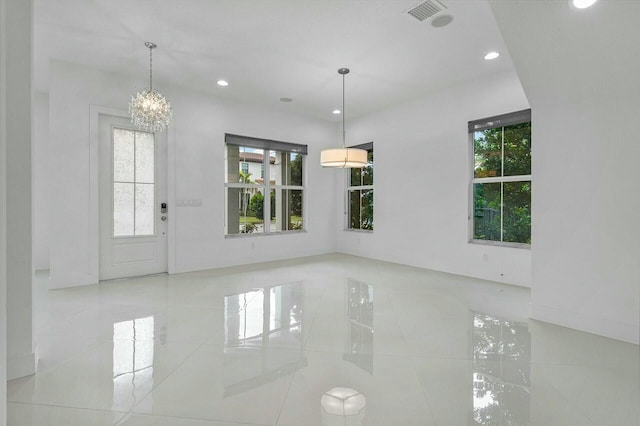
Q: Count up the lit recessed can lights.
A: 4